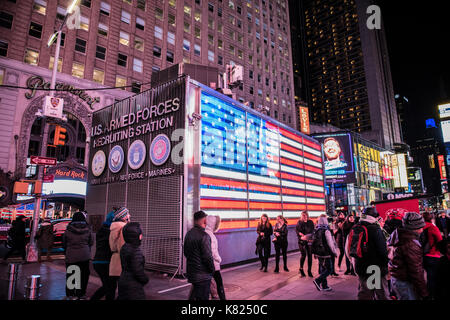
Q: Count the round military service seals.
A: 4